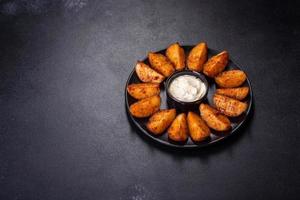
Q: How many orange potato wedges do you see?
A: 14